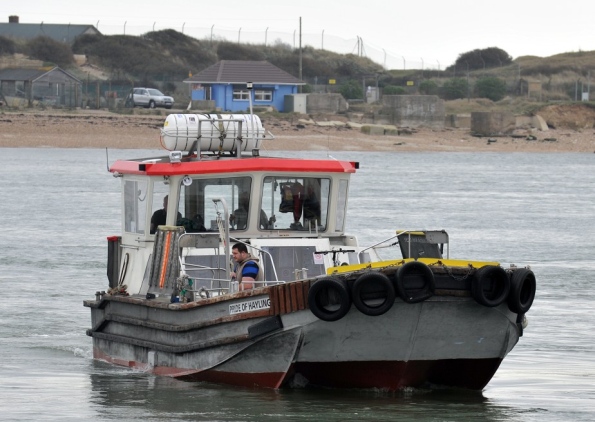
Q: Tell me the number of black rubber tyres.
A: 5